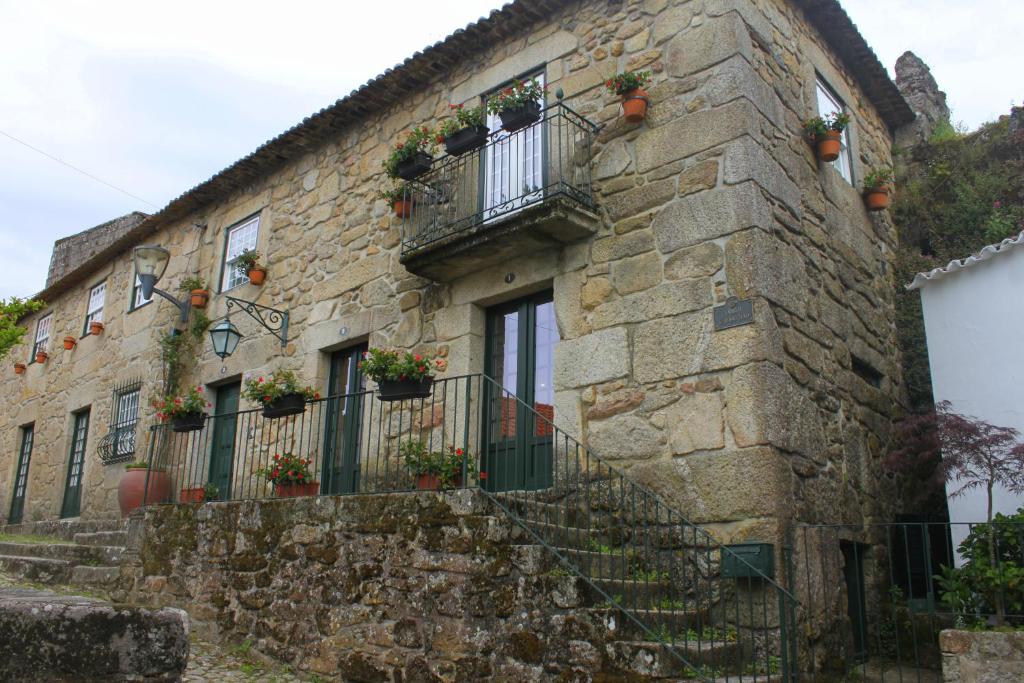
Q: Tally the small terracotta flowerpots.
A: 10